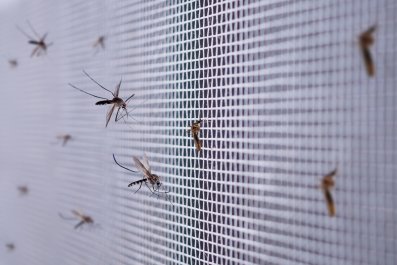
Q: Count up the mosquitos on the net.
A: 12